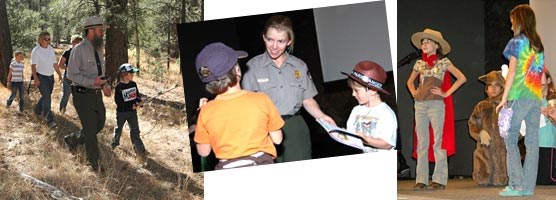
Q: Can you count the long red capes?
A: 1